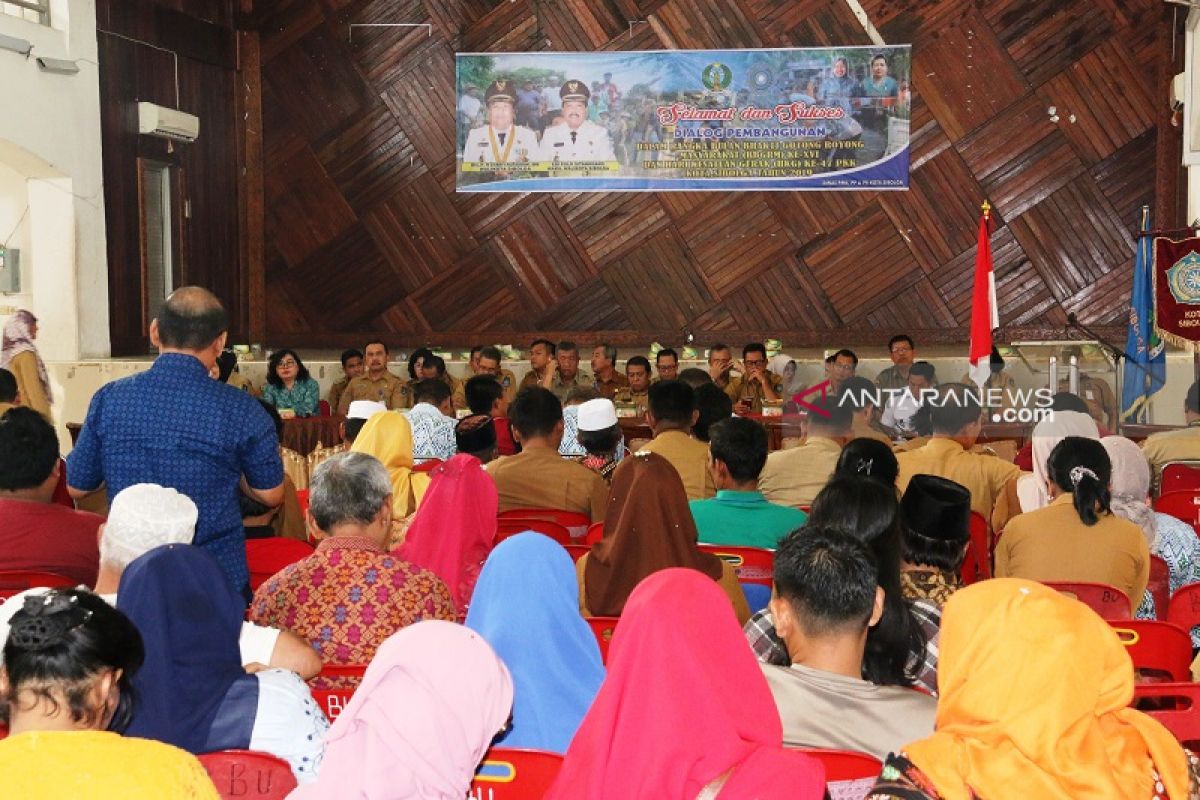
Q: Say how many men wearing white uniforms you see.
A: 2